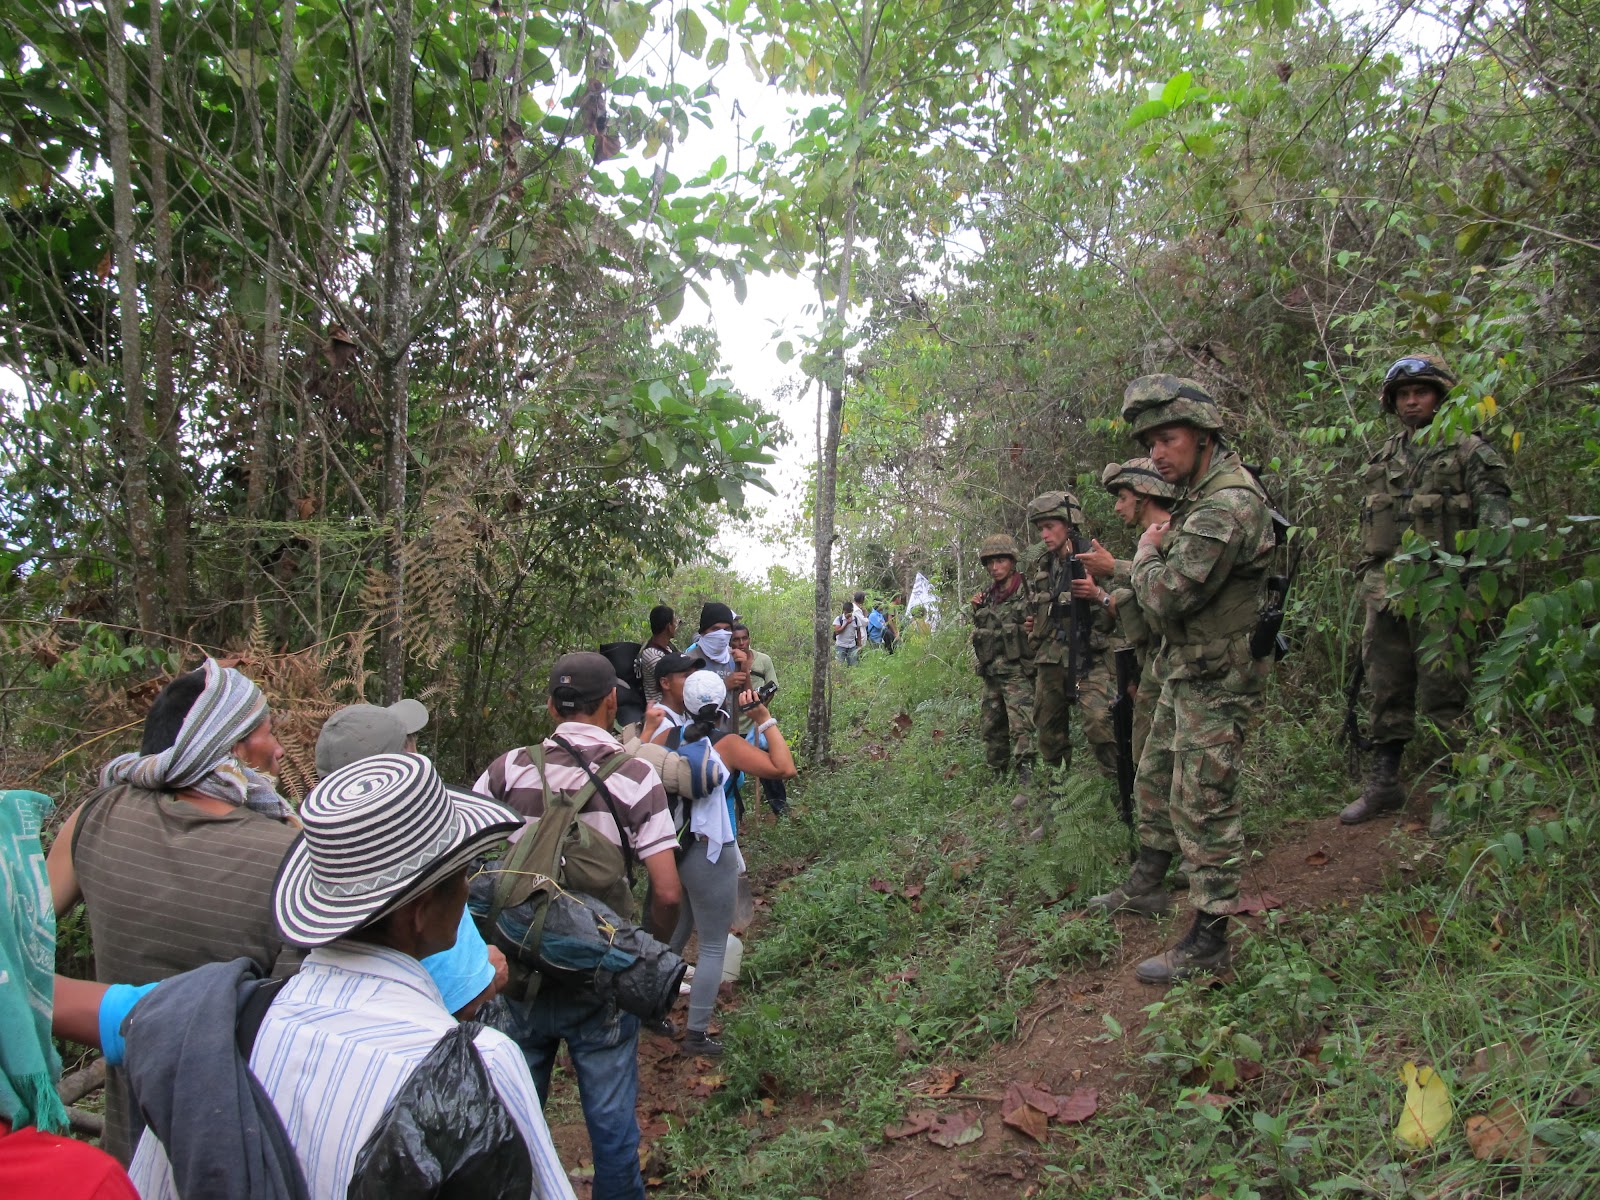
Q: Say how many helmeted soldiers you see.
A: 5